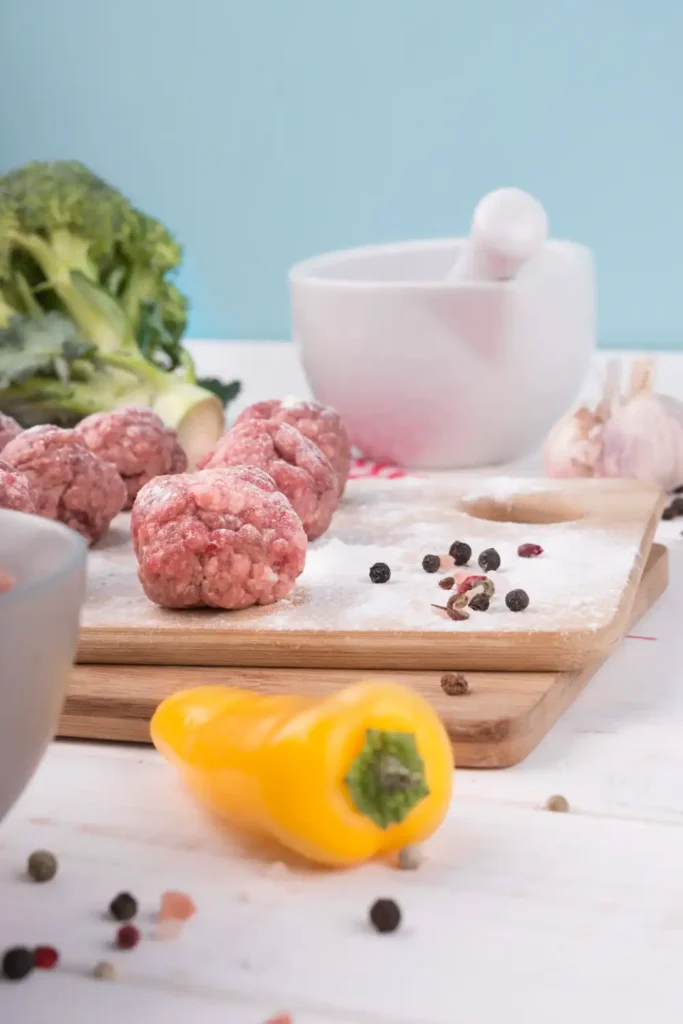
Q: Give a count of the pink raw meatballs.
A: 7